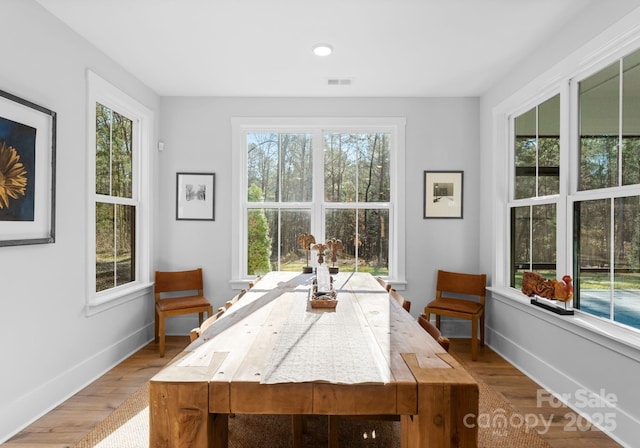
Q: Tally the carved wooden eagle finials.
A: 3